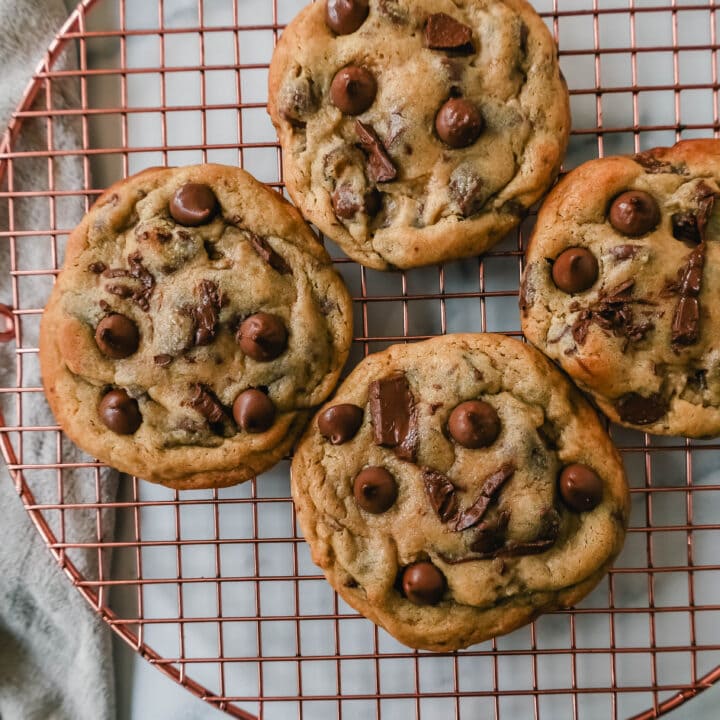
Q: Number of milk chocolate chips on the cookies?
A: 15